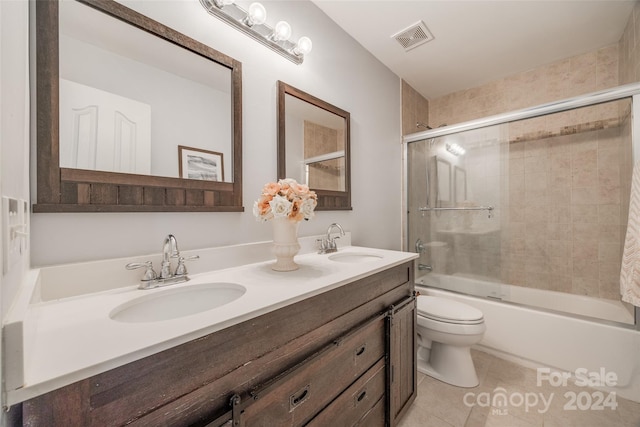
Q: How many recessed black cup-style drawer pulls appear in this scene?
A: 3